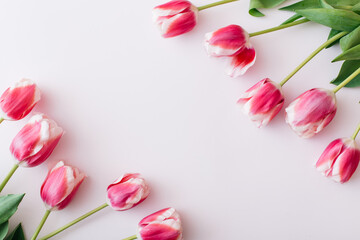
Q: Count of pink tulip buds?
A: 10